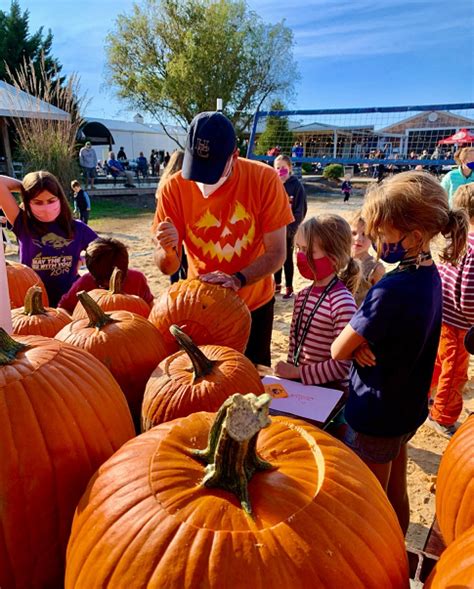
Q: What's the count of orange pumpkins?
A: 10